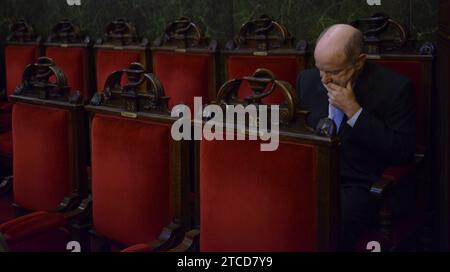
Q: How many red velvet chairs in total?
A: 9